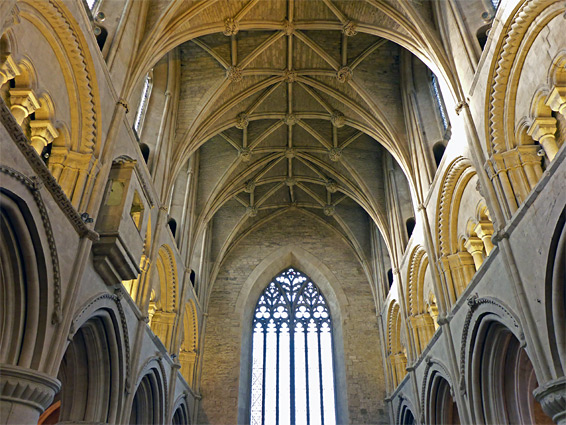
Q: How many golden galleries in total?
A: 8